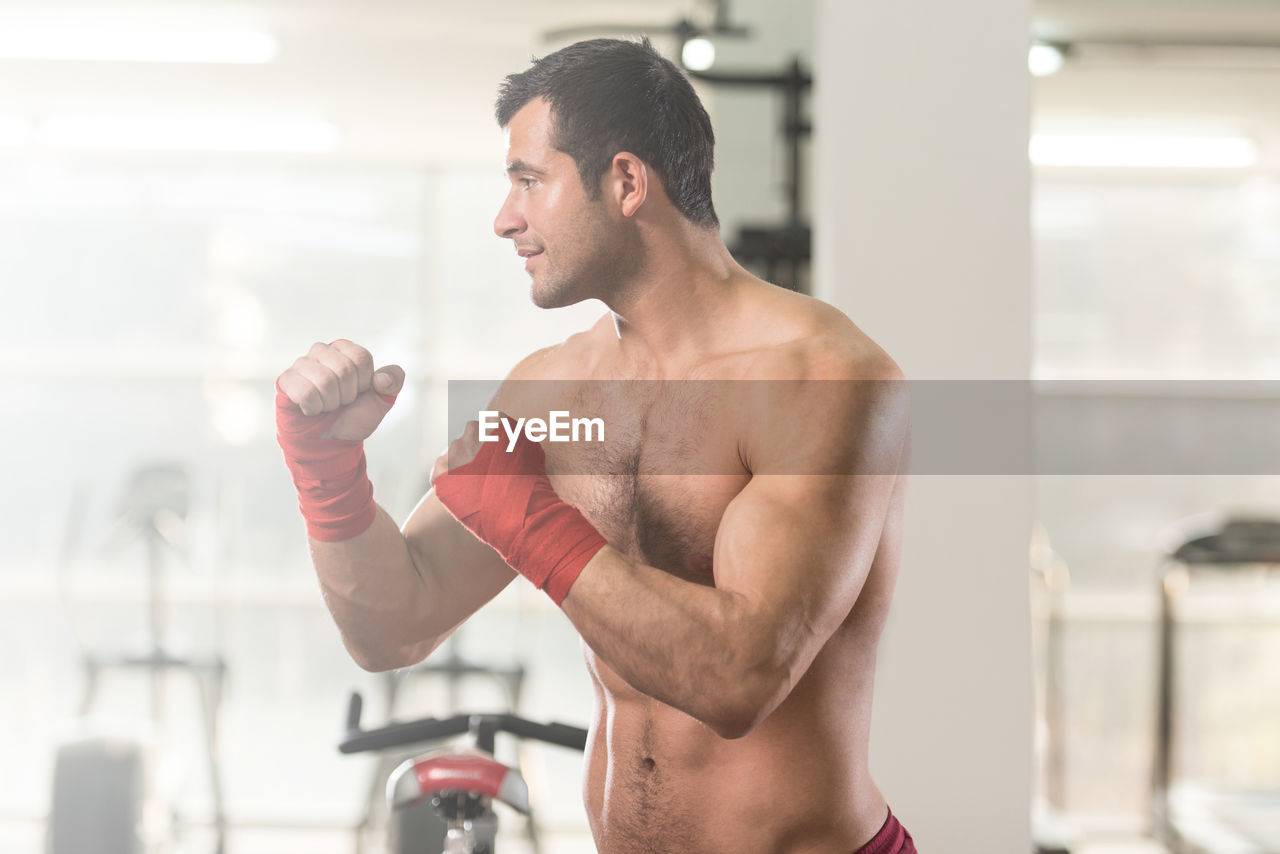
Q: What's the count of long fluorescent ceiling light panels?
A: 3